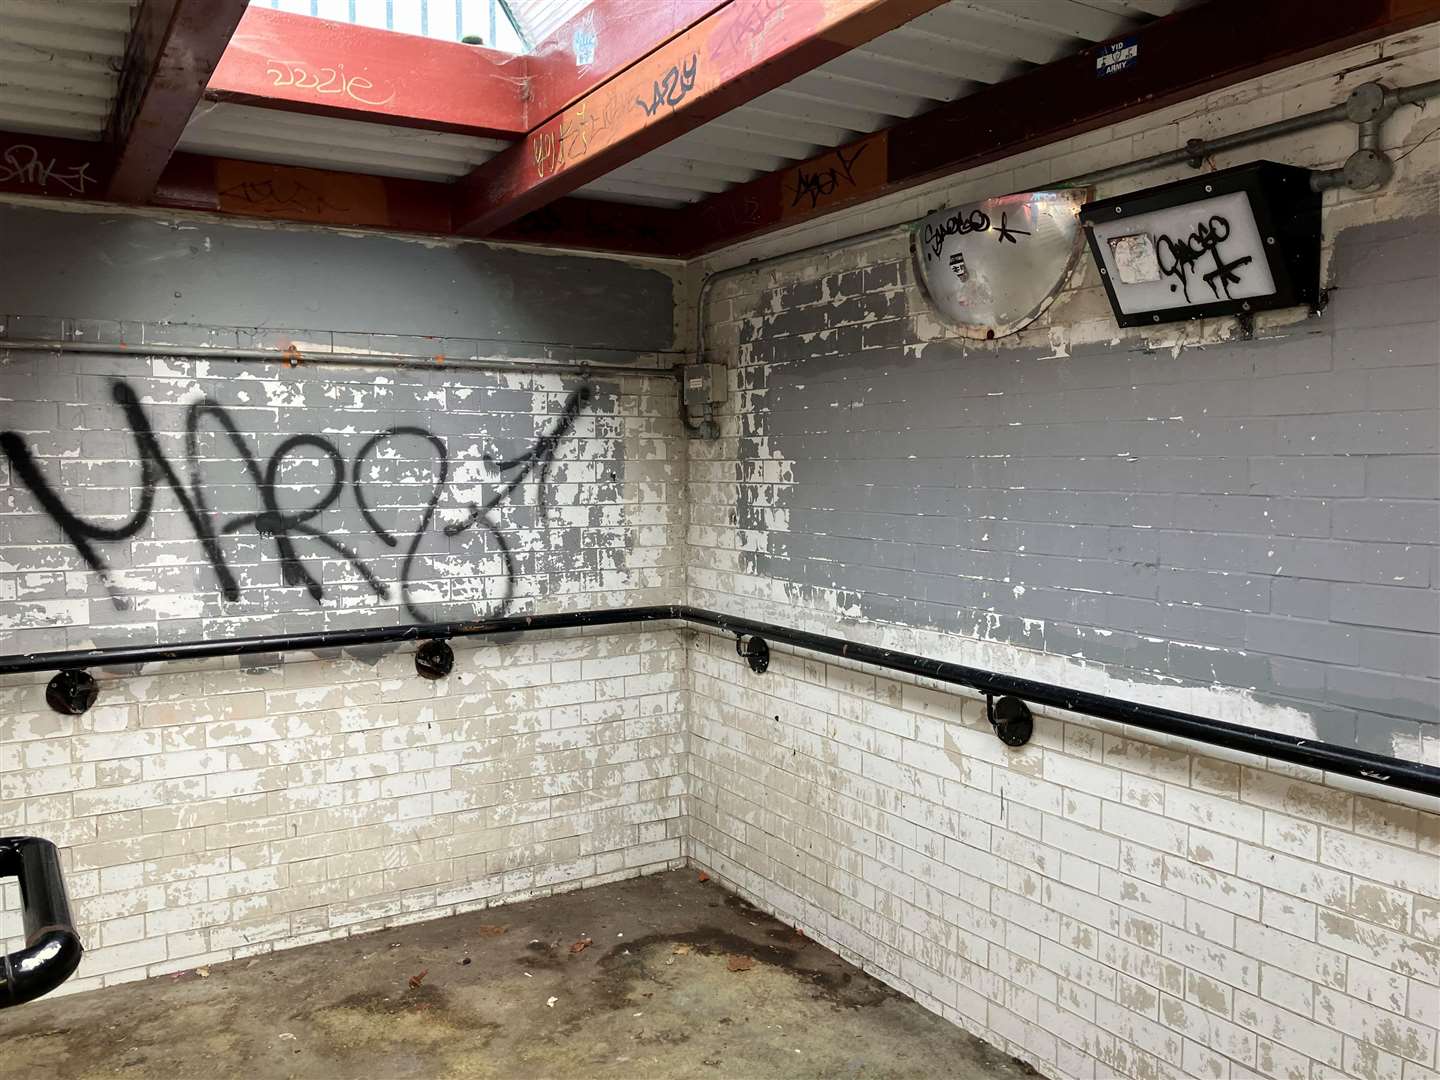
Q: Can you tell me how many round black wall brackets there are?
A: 4